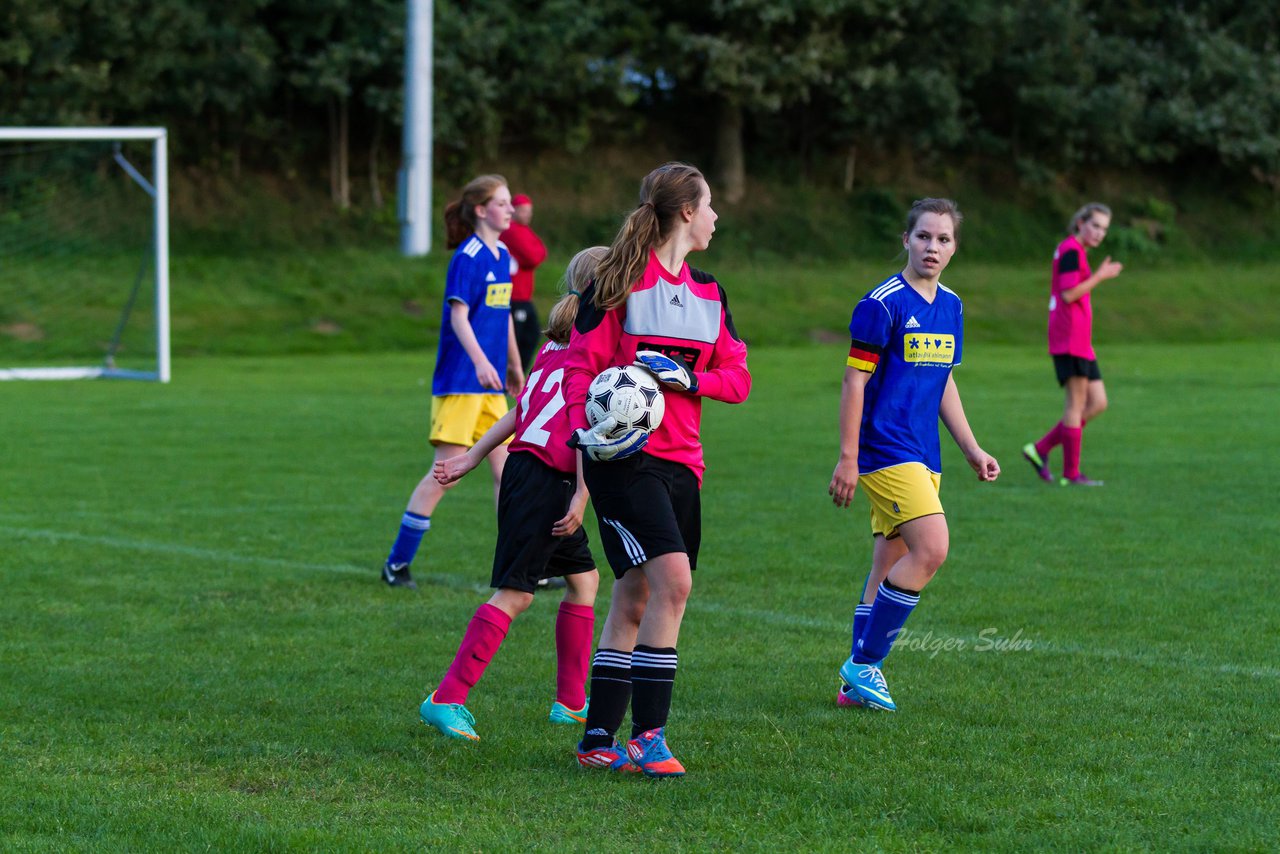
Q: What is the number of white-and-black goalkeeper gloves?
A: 2